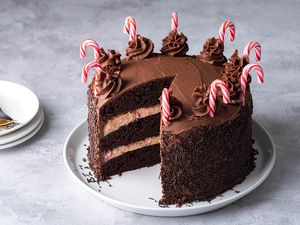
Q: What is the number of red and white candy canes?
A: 9